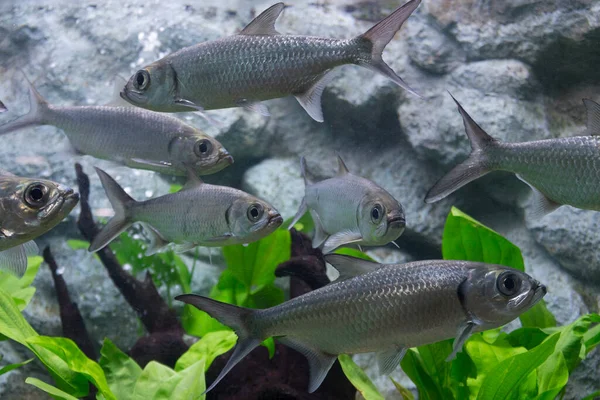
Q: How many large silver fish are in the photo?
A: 7